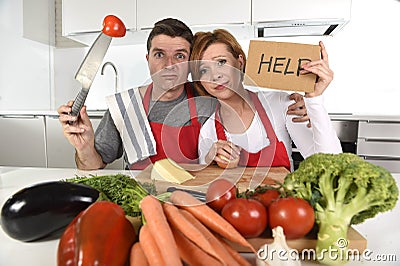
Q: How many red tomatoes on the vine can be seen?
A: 4